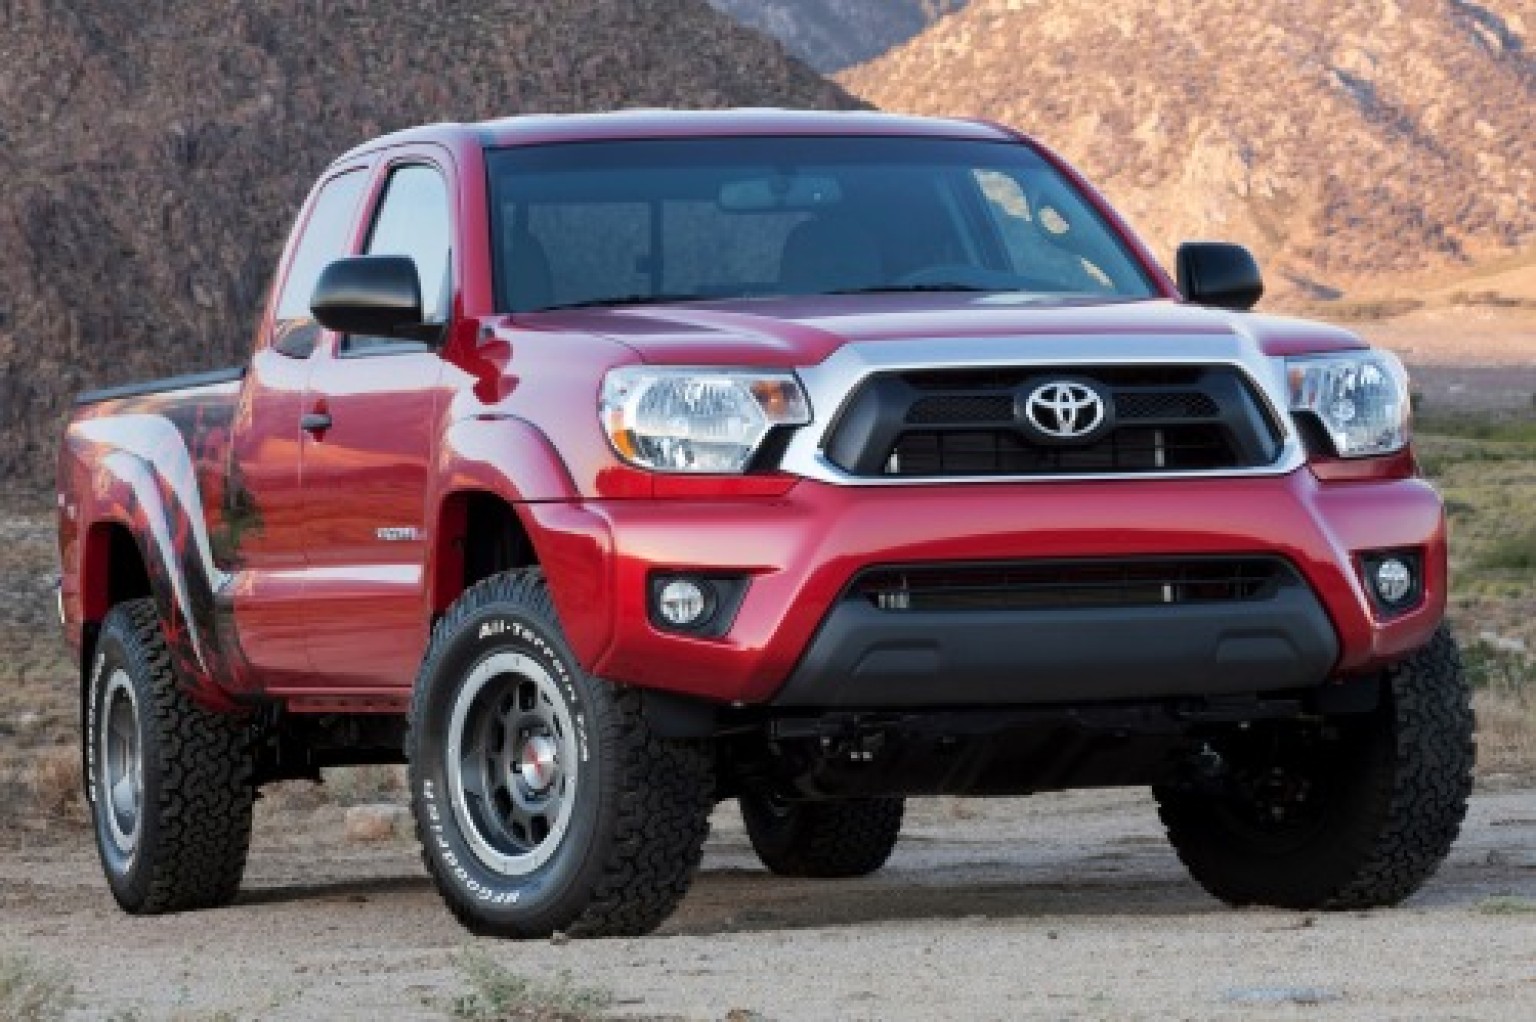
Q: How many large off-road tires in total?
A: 4